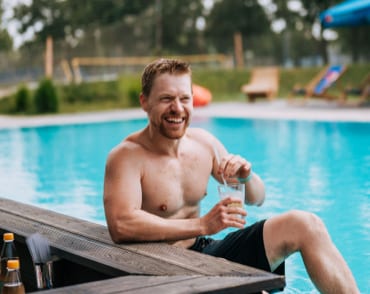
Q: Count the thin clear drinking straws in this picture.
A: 1